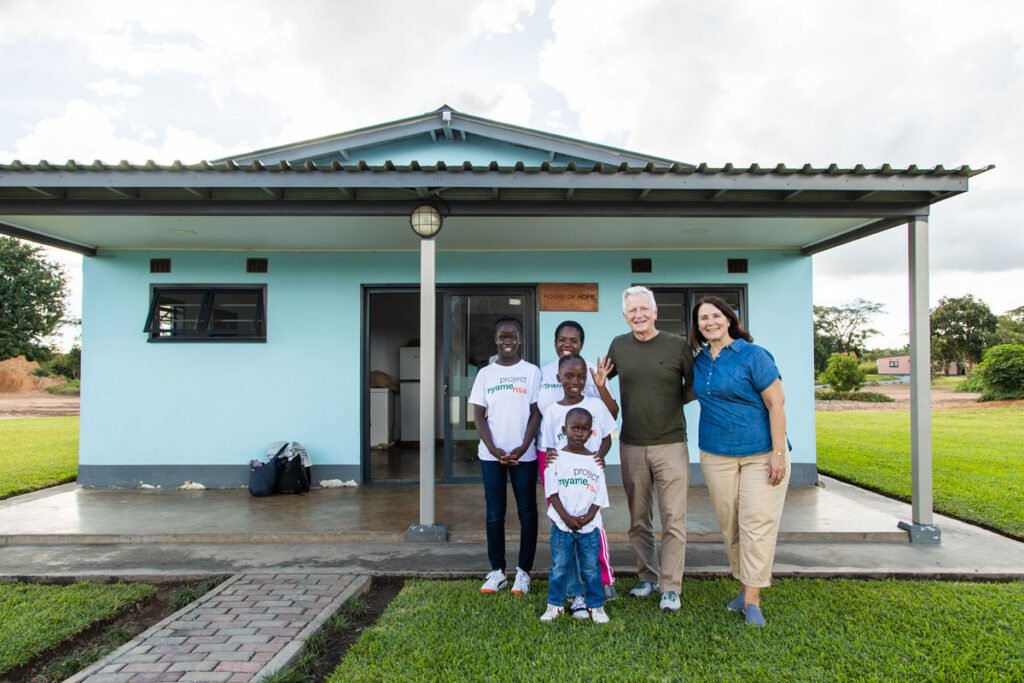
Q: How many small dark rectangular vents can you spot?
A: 4